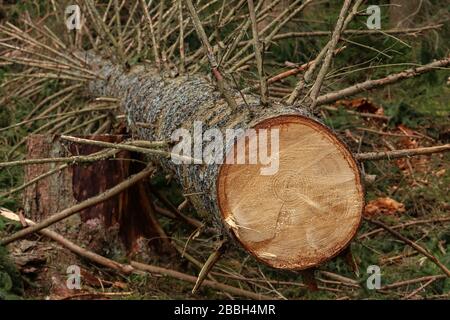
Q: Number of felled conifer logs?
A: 1